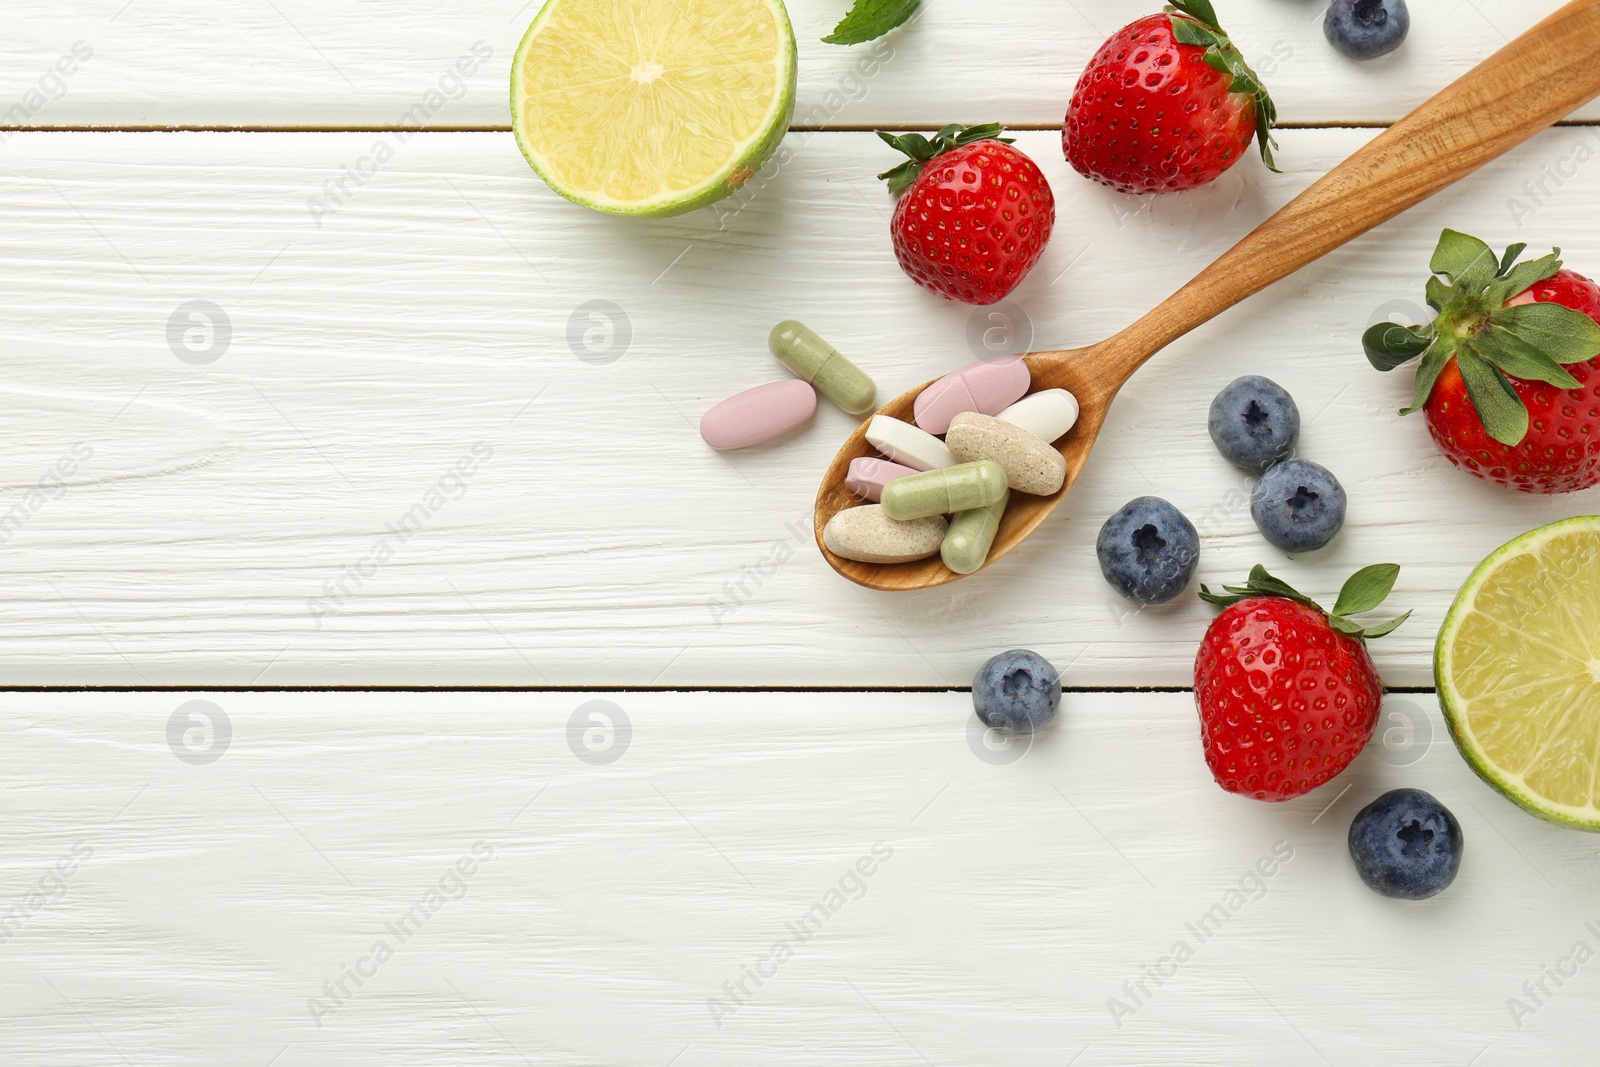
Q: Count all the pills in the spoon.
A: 8